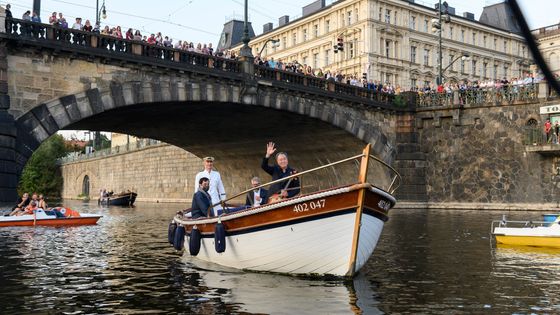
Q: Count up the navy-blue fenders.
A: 4